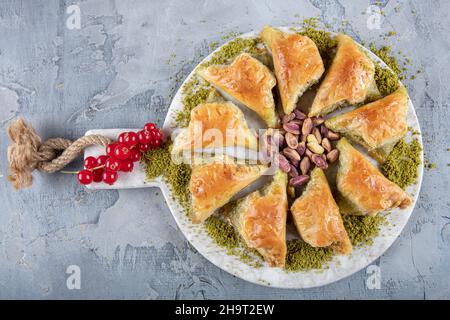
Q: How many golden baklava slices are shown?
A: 9